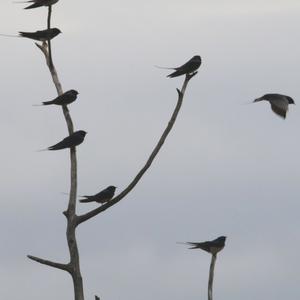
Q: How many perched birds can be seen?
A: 7